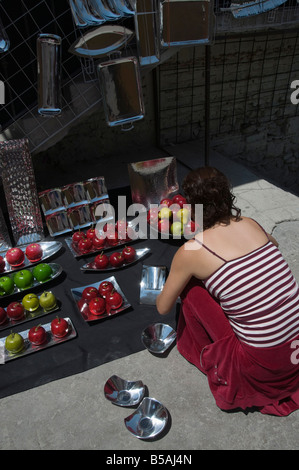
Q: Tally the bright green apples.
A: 3